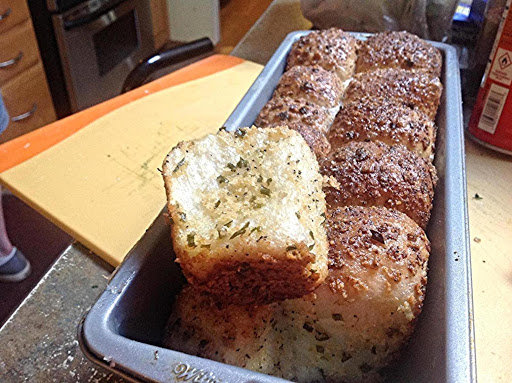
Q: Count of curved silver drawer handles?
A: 3